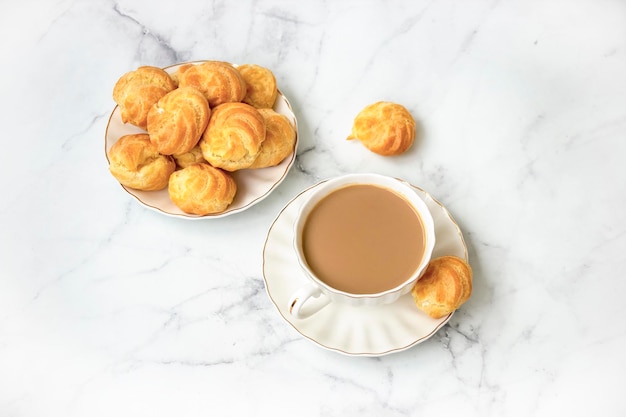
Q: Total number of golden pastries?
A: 11